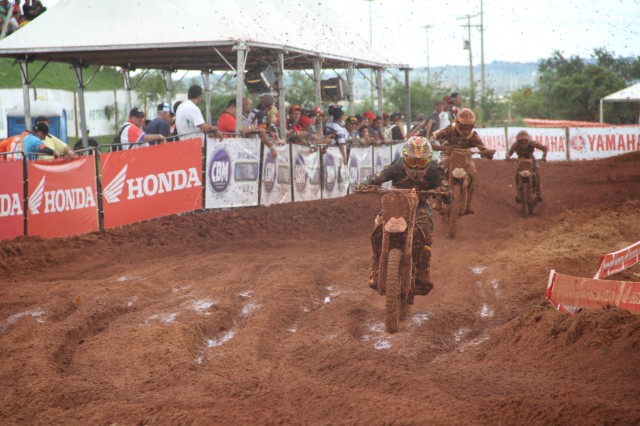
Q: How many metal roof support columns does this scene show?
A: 11